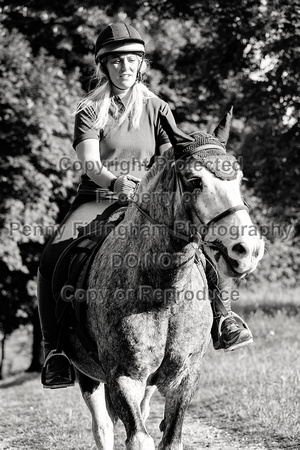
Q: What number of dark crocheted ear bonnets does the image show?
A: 1